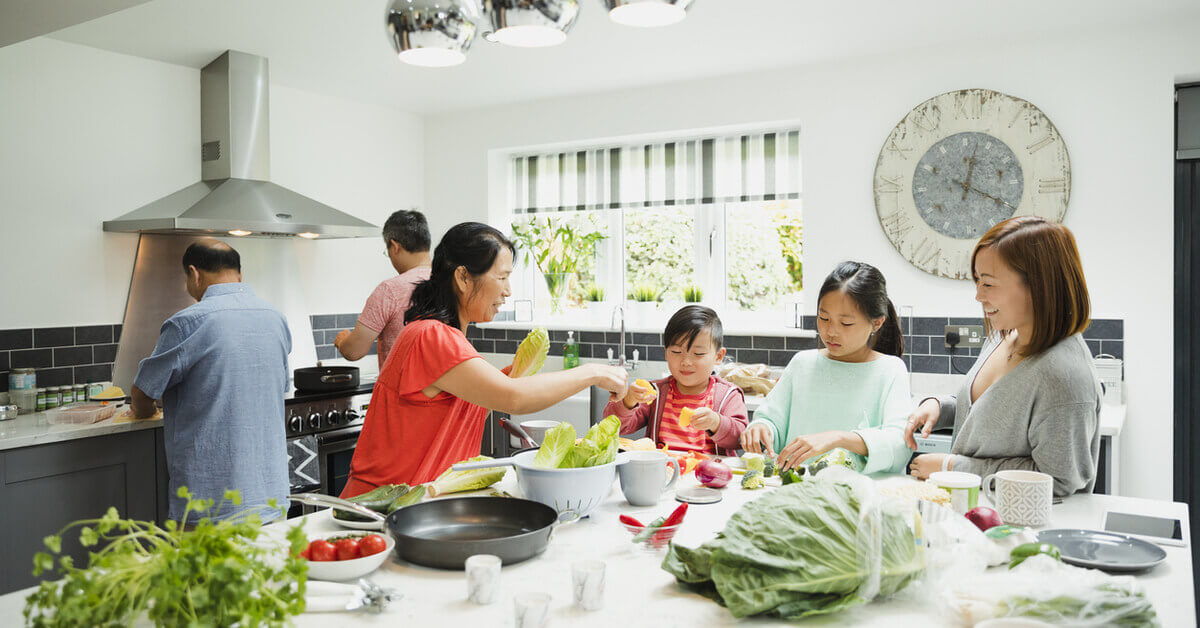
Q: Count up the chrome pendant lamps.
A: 3